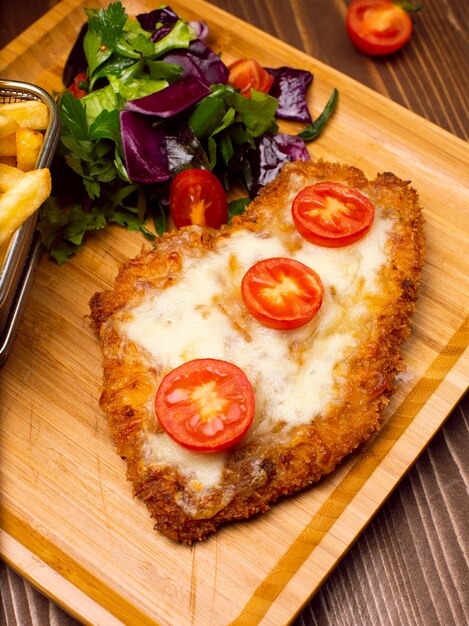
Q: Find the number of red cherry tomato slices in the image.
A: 5